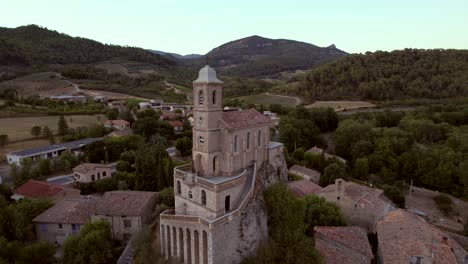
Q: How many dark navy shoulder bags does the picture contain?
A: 0